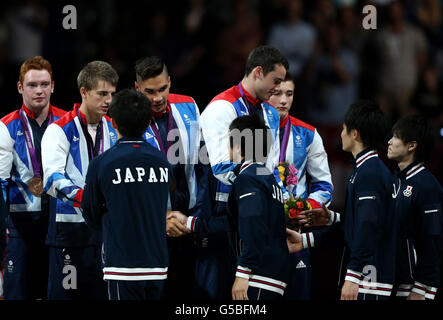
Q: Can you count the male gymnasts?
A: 9